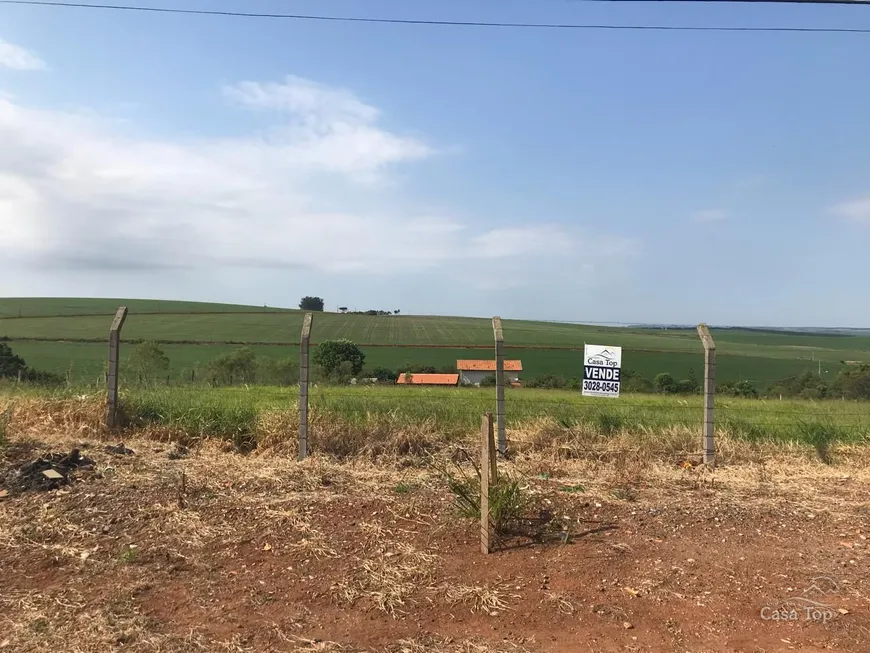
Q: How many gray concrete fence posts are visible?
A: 4